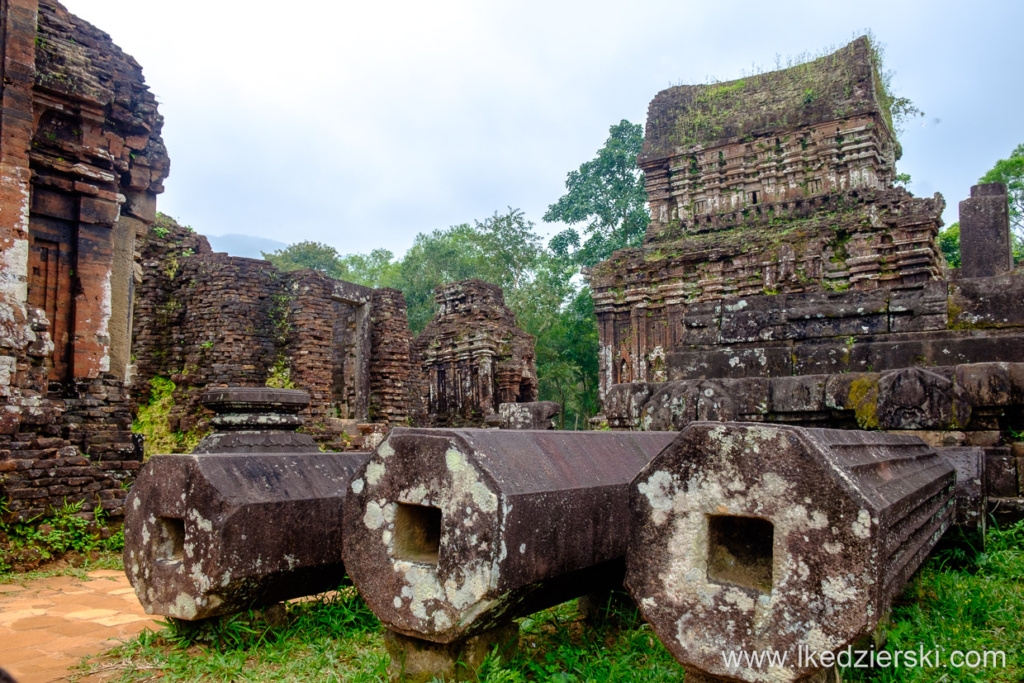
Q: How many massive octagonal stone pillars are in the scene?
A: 3